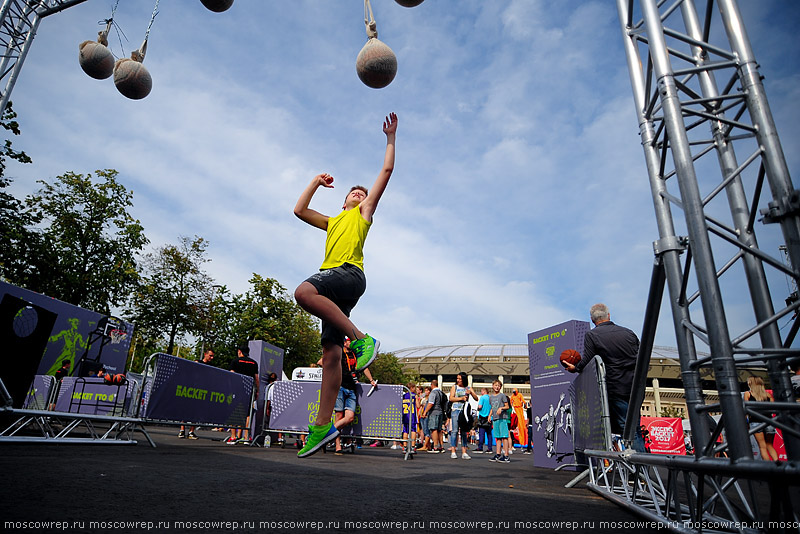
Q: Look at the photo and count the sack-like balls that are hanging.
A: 5